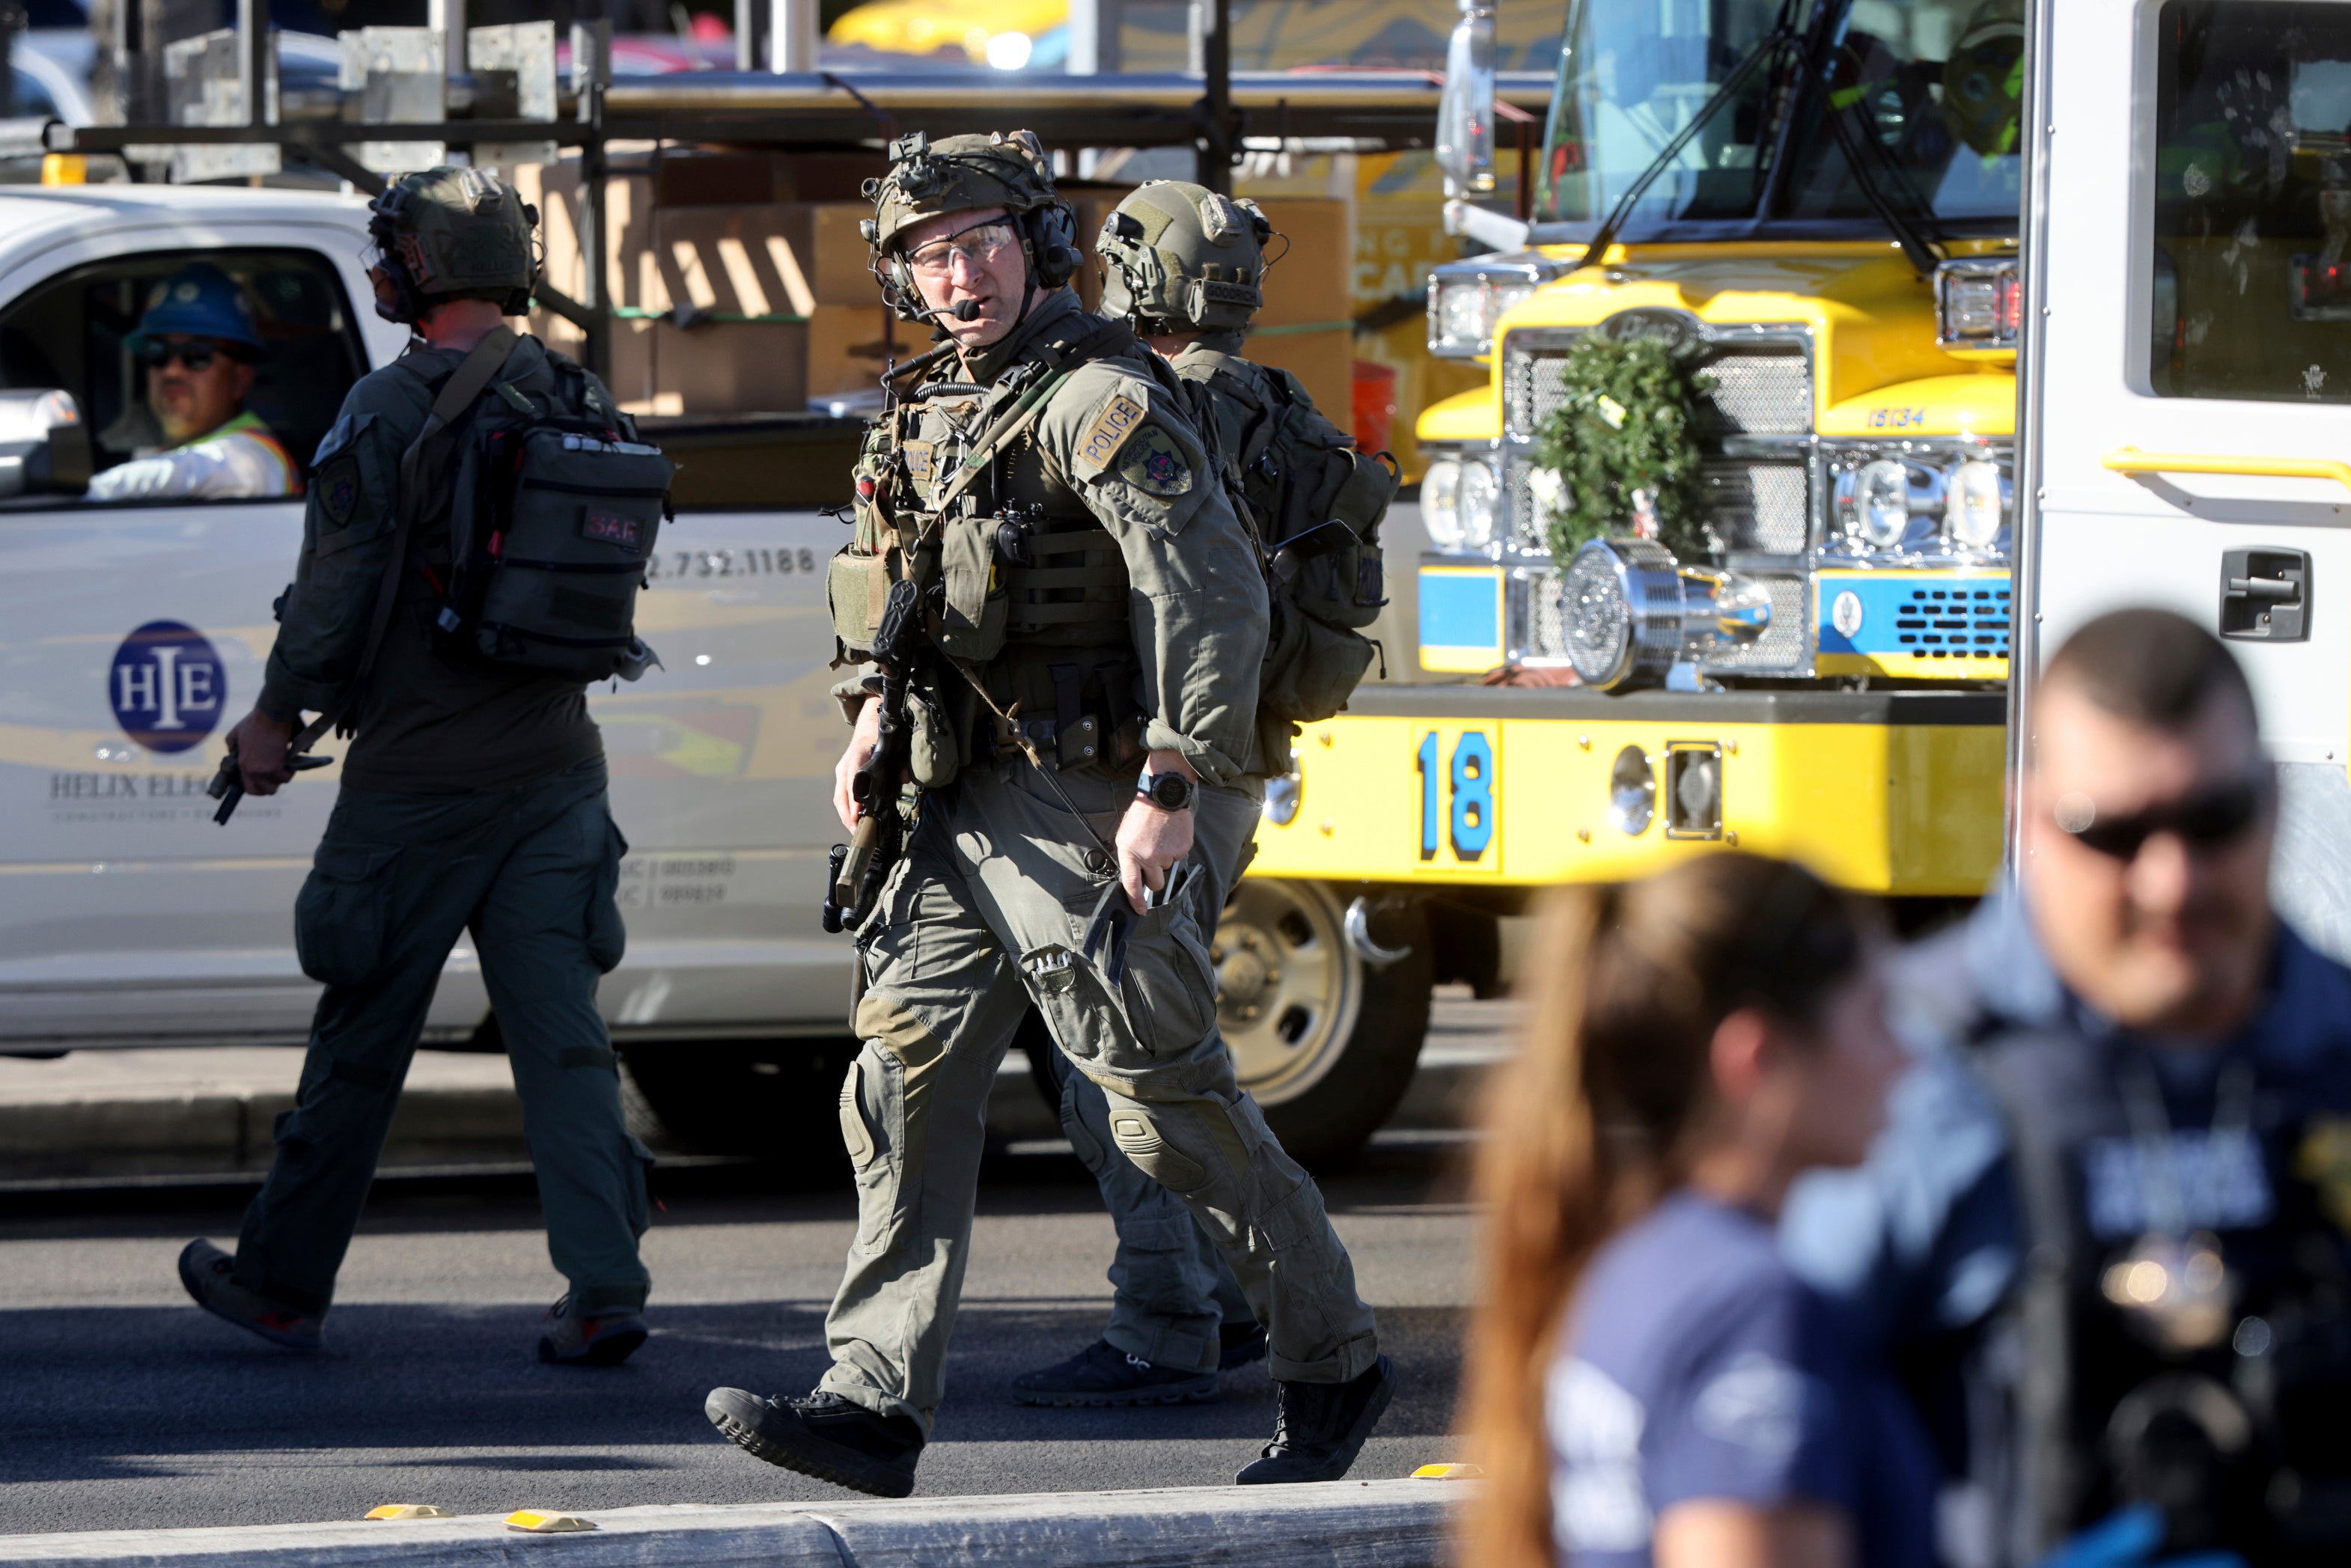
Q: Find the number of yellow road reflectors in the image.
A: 3